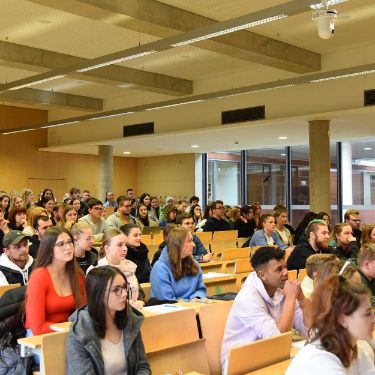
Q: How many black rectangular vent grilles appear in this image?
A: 3